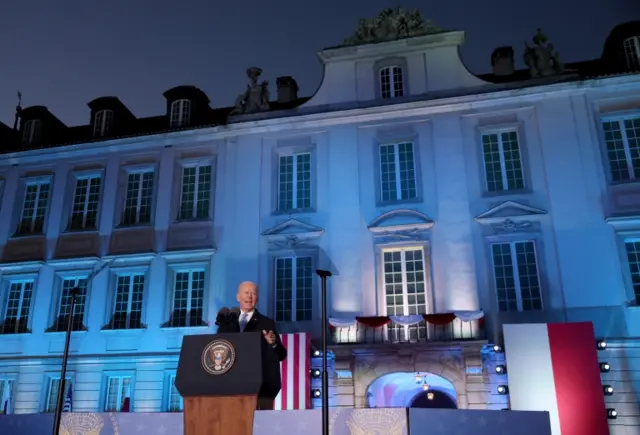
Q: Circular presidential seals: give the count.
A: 1